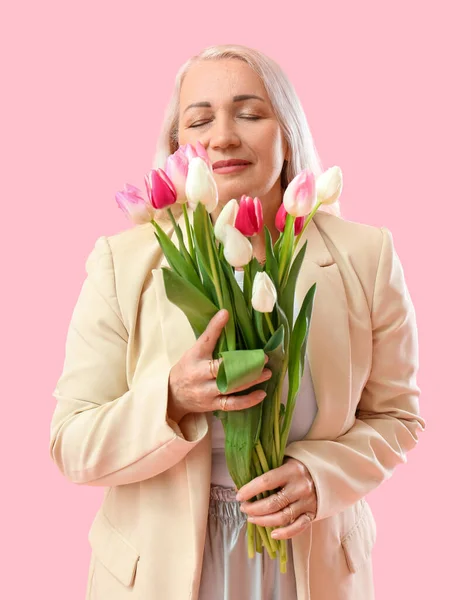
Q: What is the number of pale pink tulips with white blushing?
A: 4